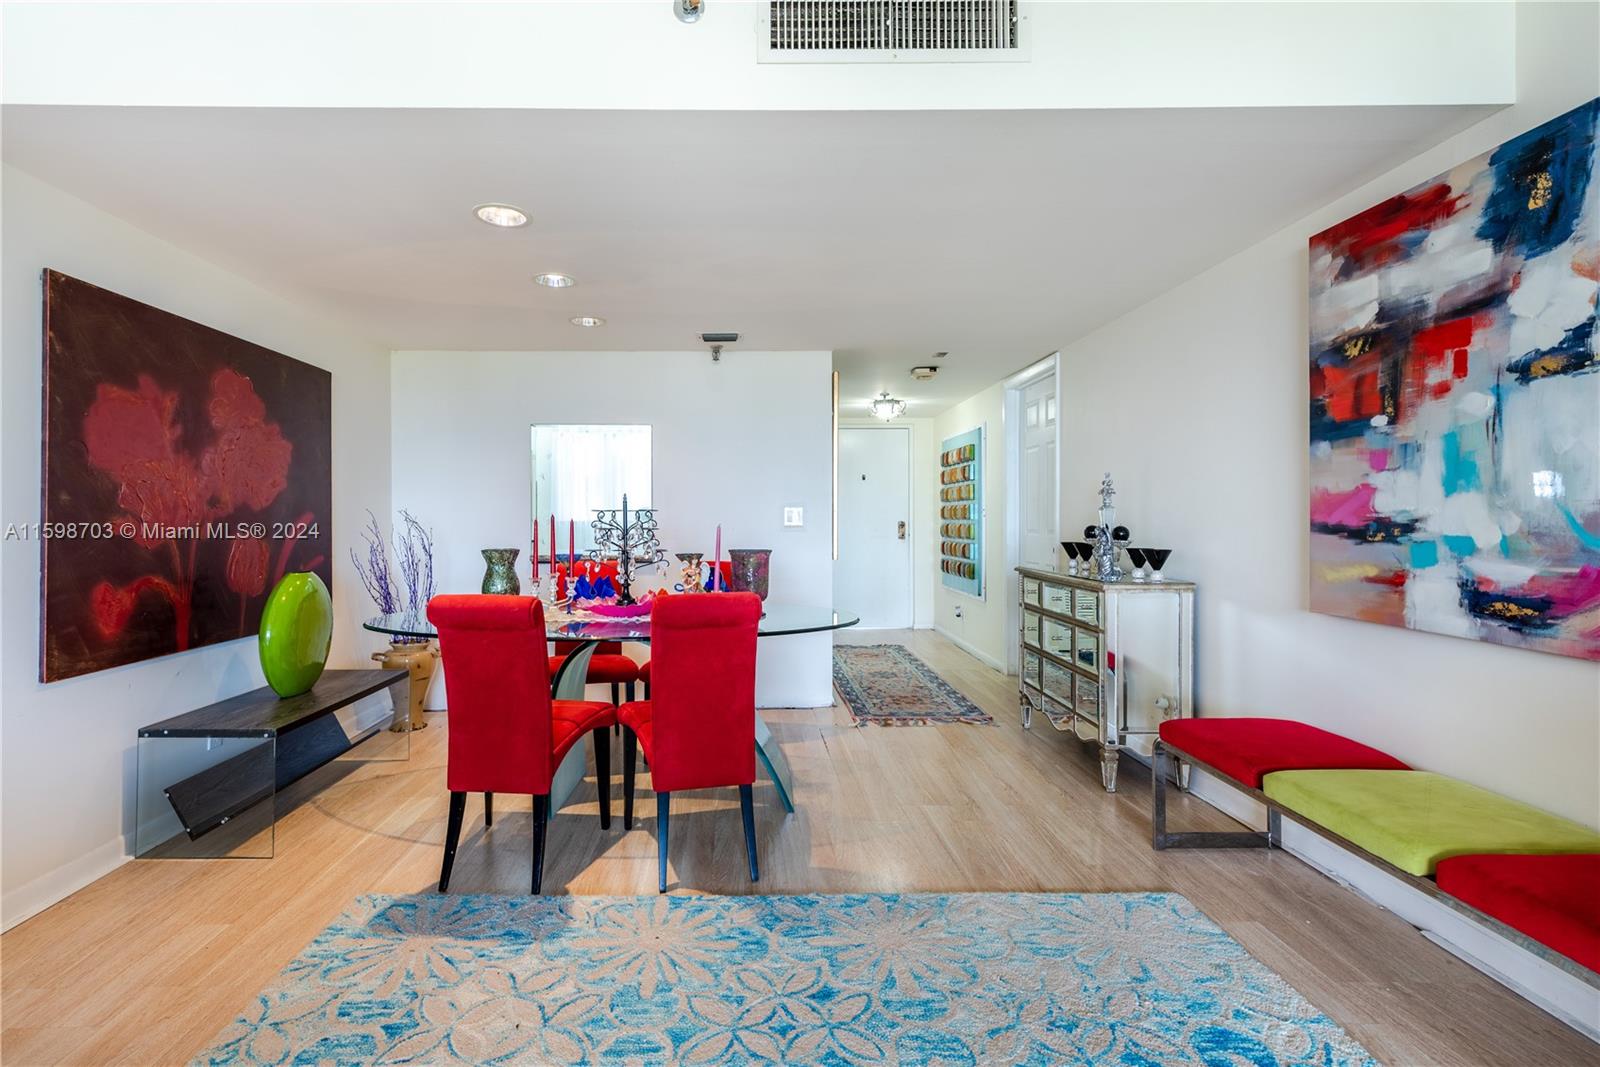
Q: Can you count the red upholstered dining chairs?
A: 4